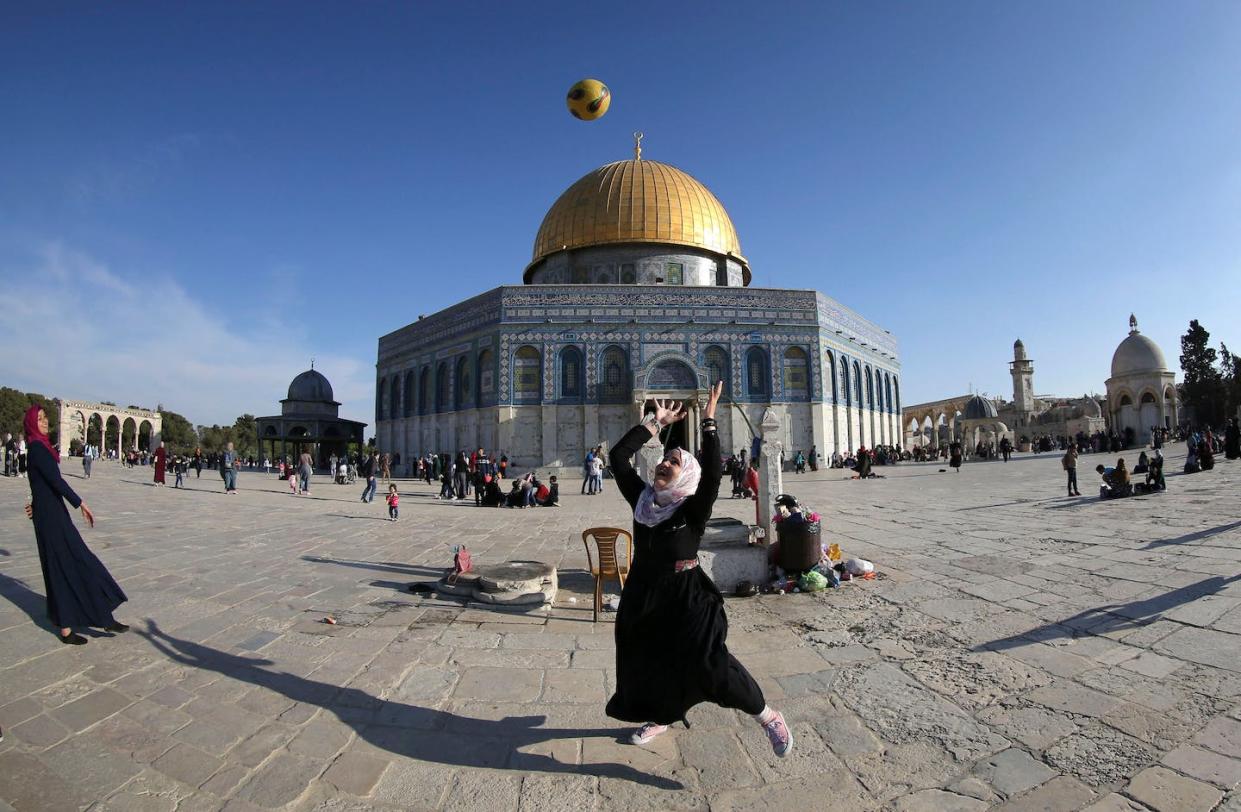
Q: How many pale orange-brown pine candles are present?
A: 0